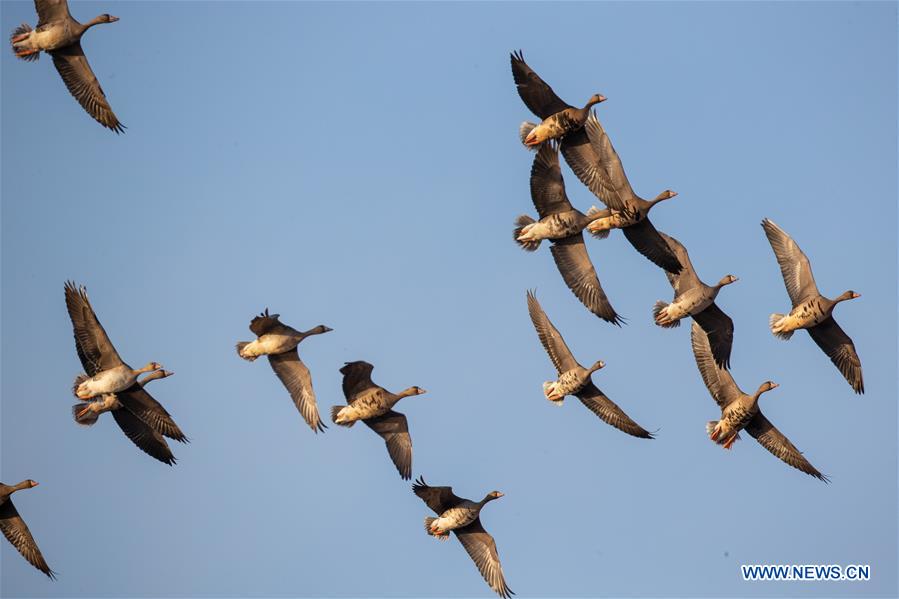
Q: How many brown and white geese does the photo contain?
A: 14